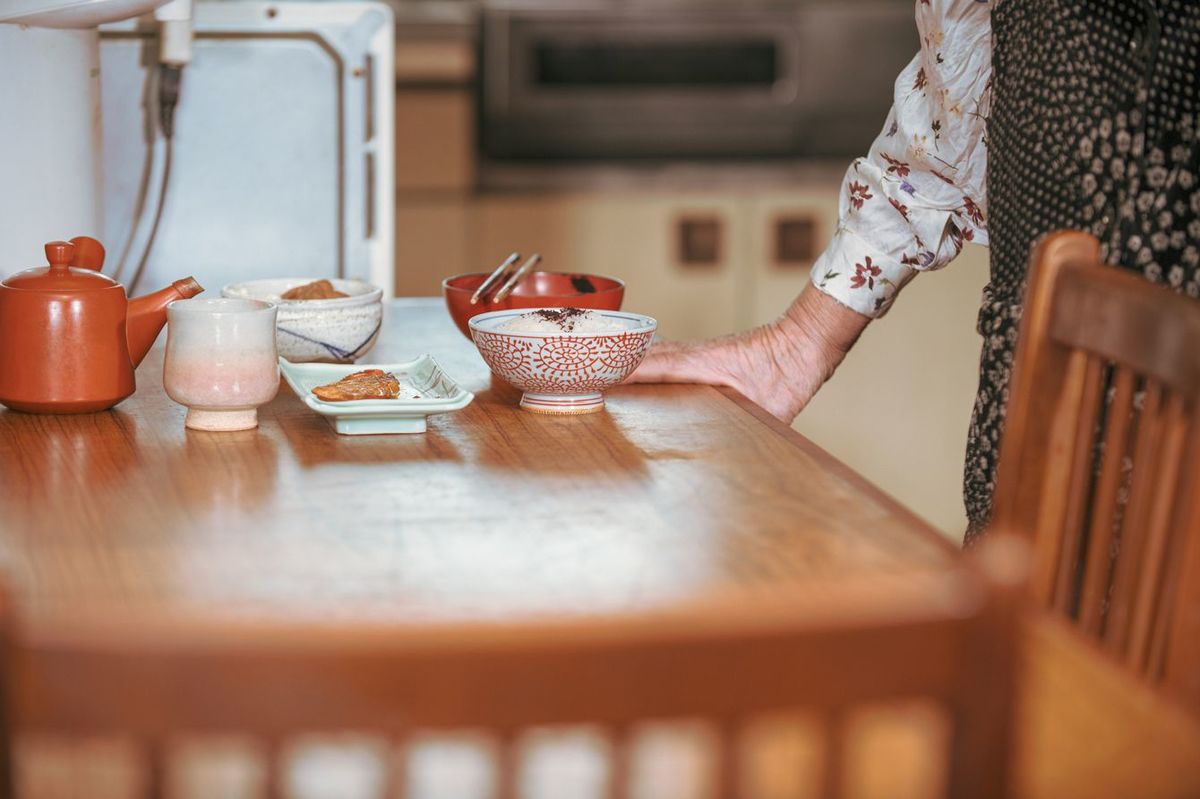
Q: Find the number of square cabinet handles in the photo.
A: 2